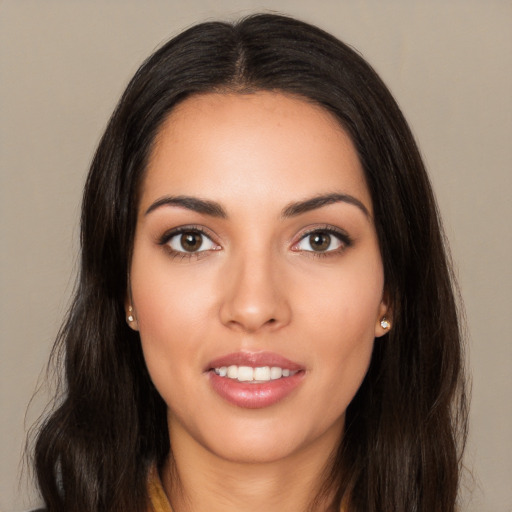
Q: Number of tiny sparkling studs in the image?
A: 2